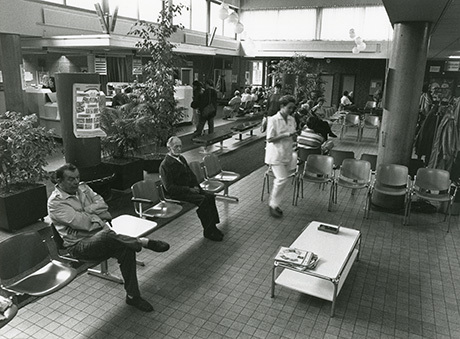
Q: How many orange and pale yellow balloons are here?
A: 0